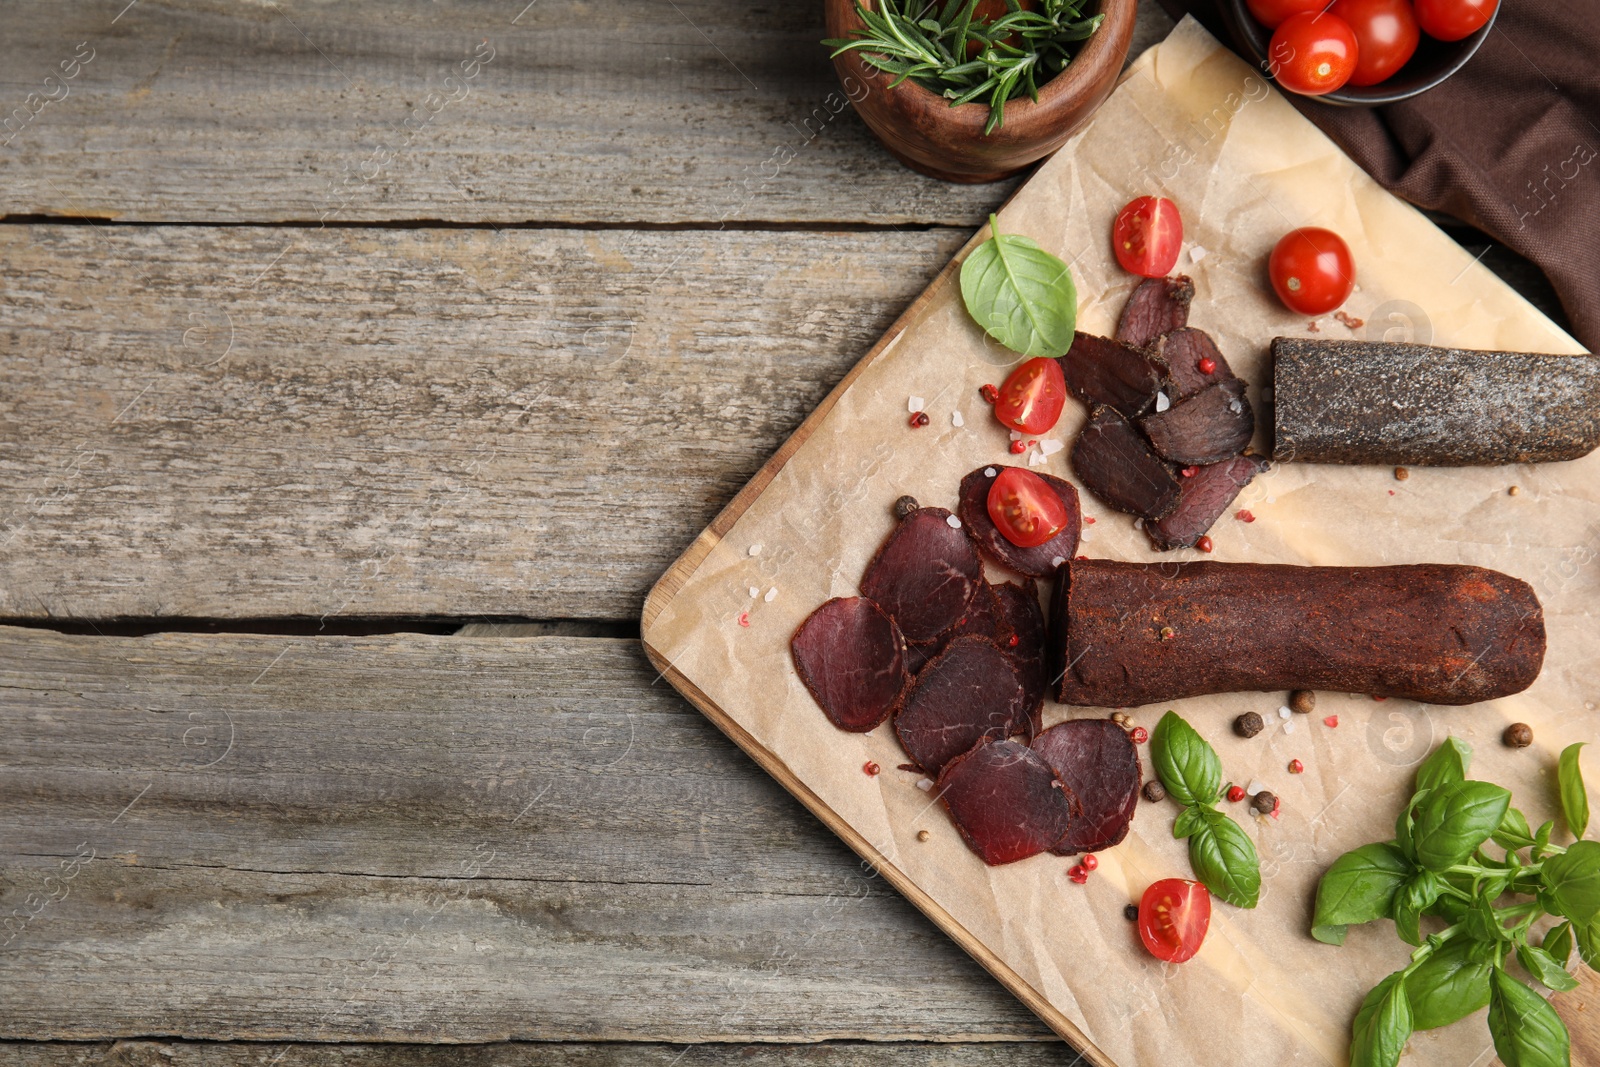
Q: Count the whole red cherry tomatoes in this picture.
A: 5